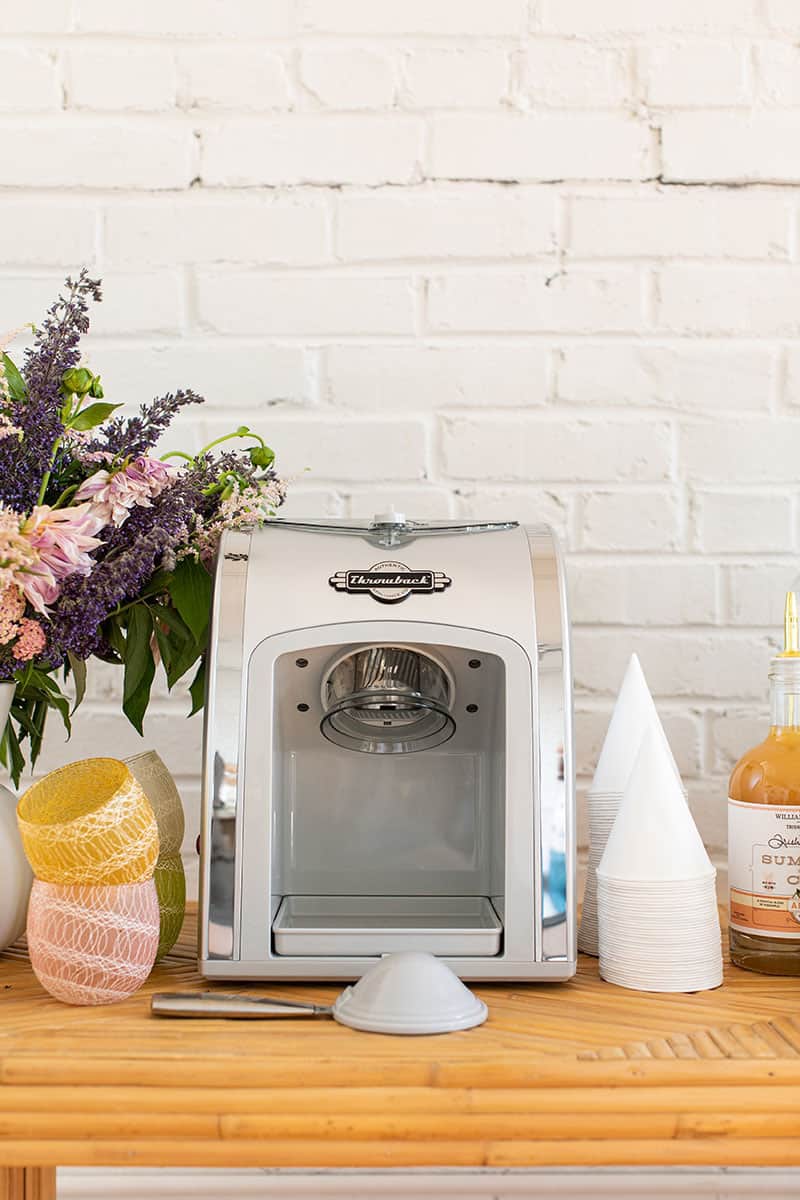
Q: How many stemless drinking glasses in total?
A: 4